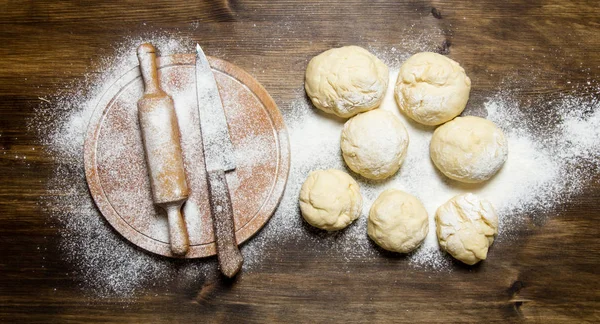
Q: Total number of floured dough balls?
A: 7